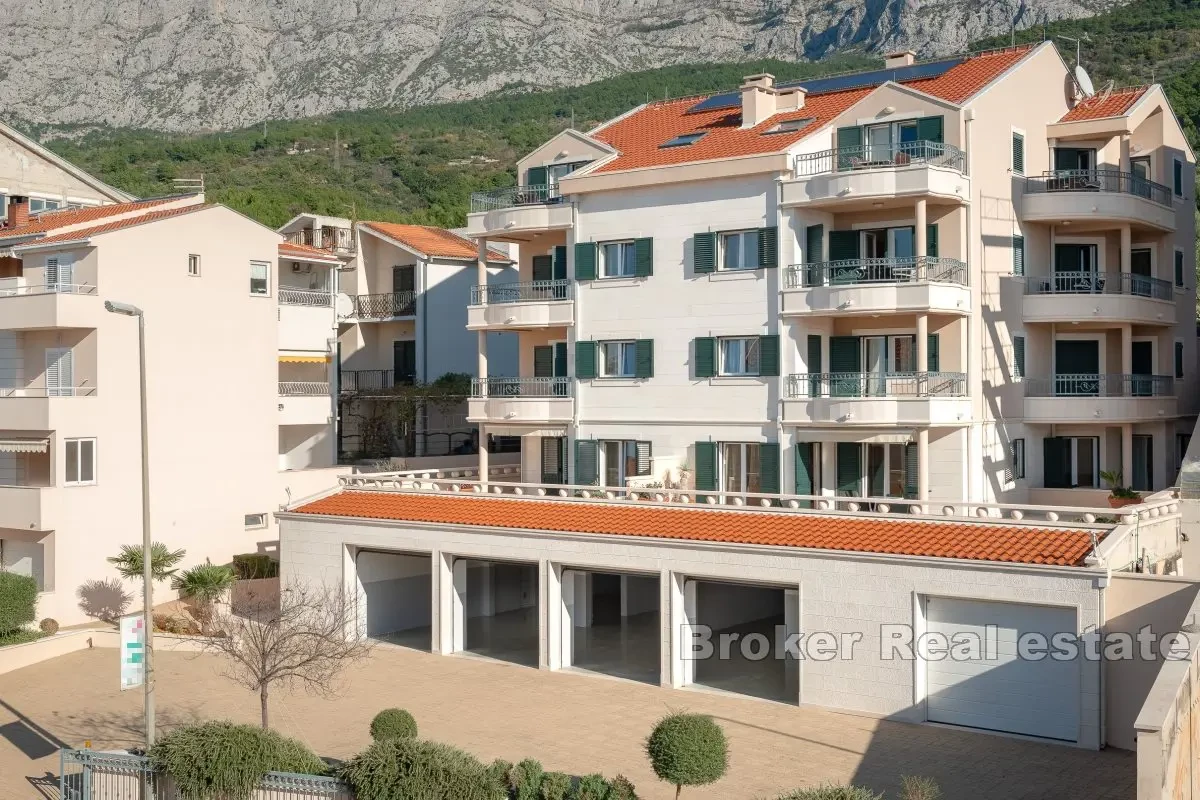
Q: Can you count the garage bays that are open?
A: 4